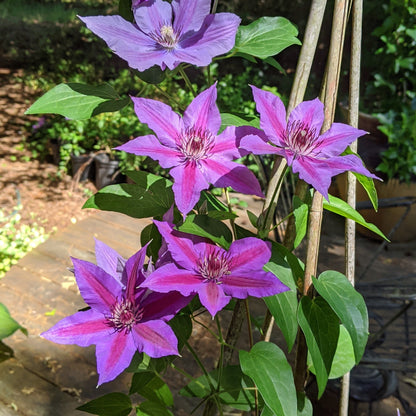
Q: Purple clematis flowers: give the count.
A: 5